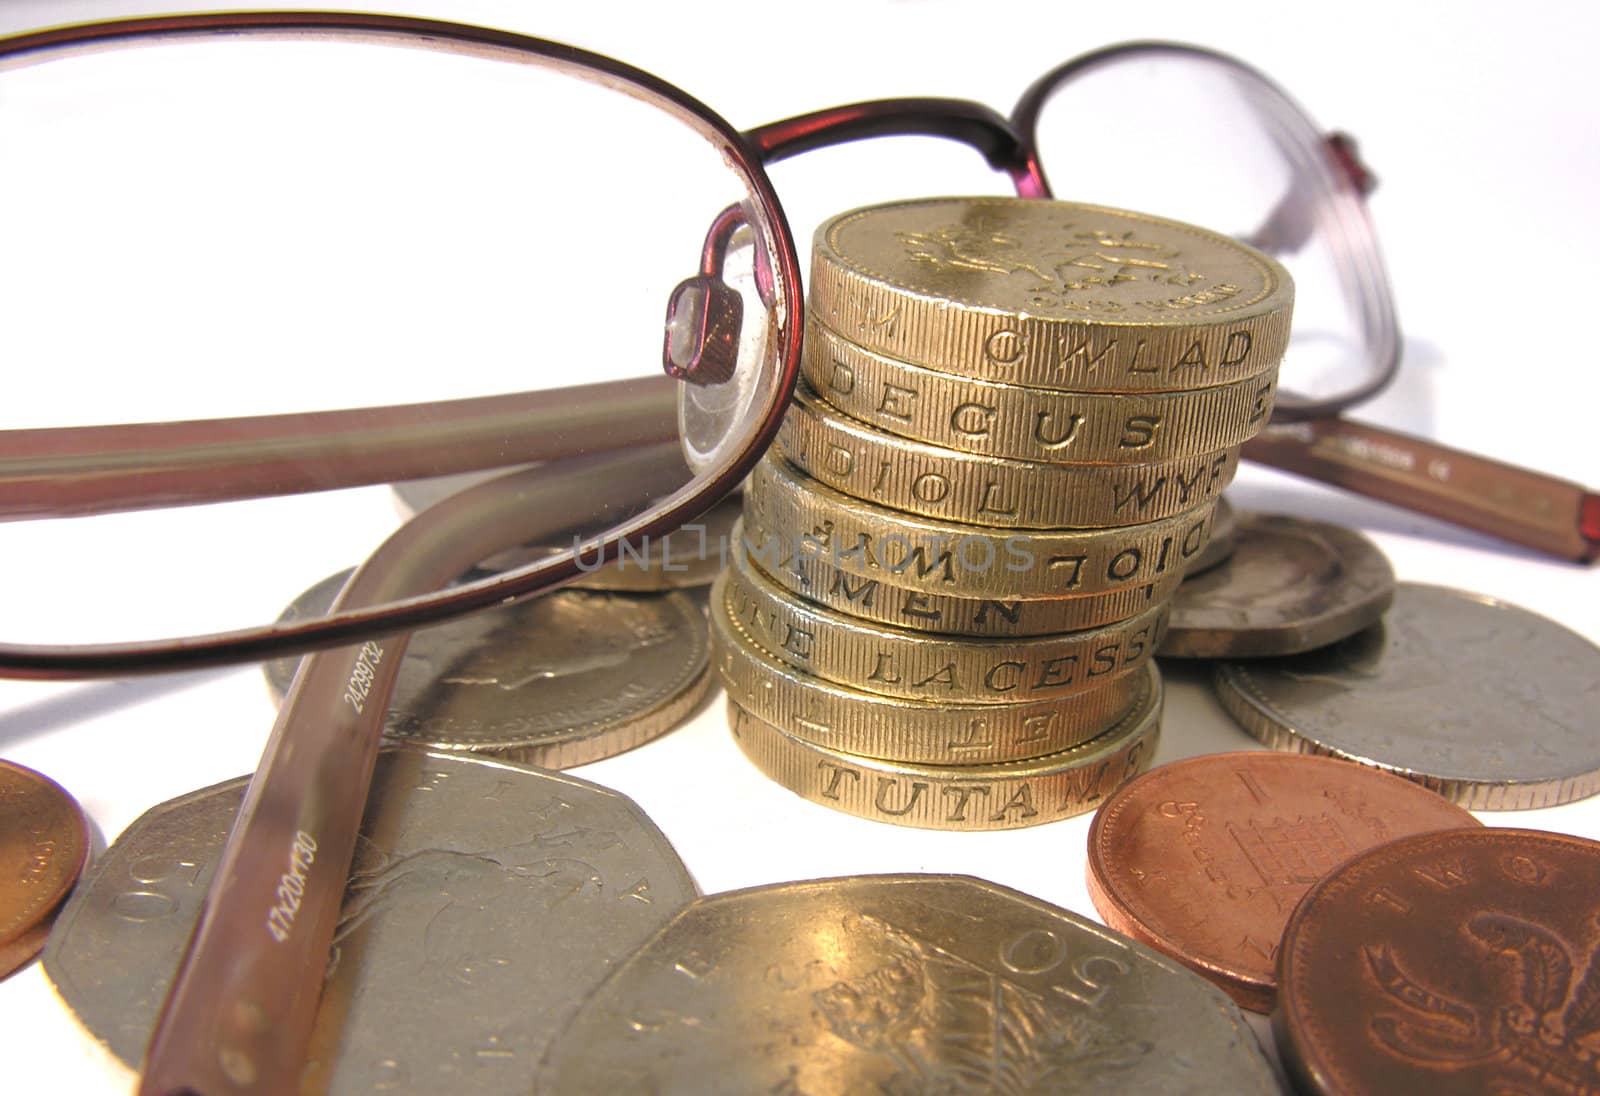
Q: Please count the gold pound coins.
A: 8